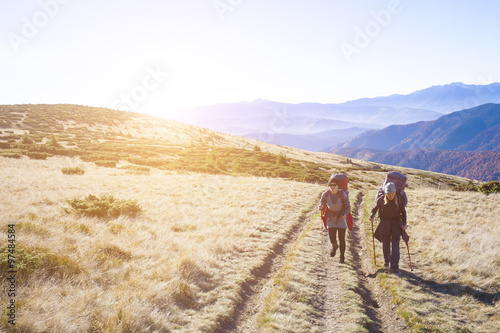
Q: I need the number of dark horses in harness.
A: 0